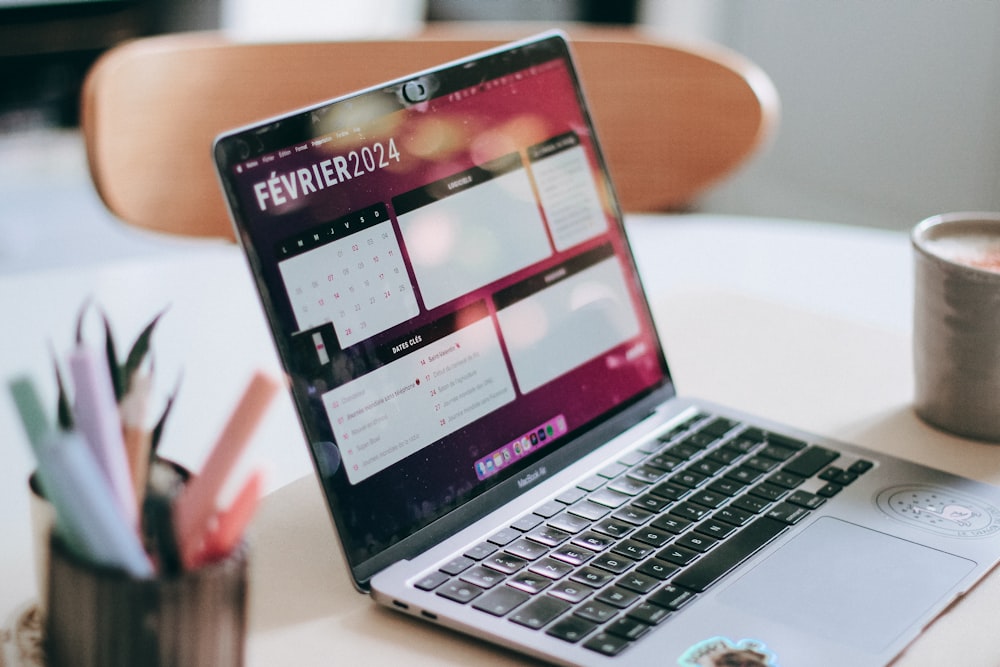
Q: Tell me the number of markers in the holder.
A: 5